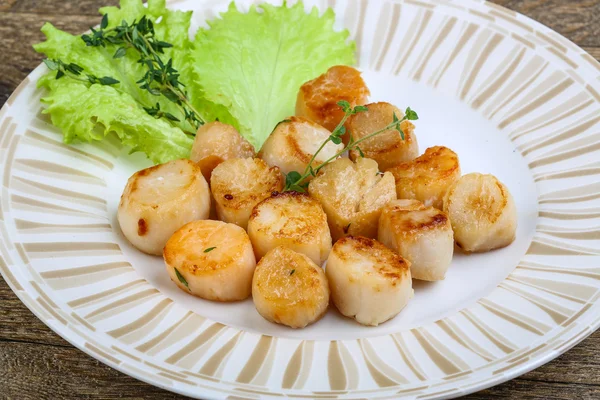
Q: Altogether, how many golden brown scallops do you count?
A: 14